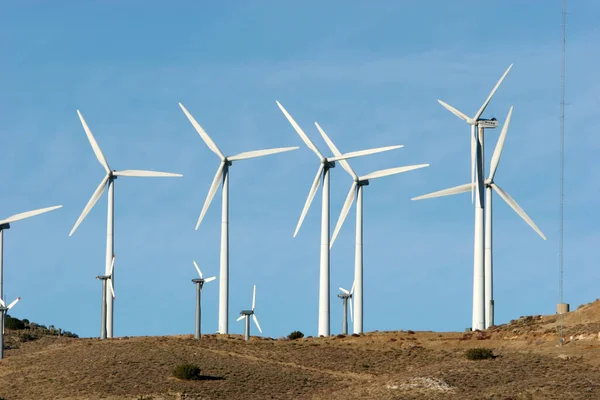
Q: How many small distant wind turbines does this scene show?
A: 5